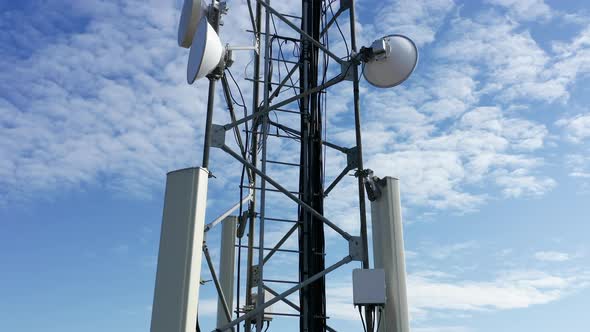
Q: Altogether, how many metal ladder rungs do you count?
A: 12